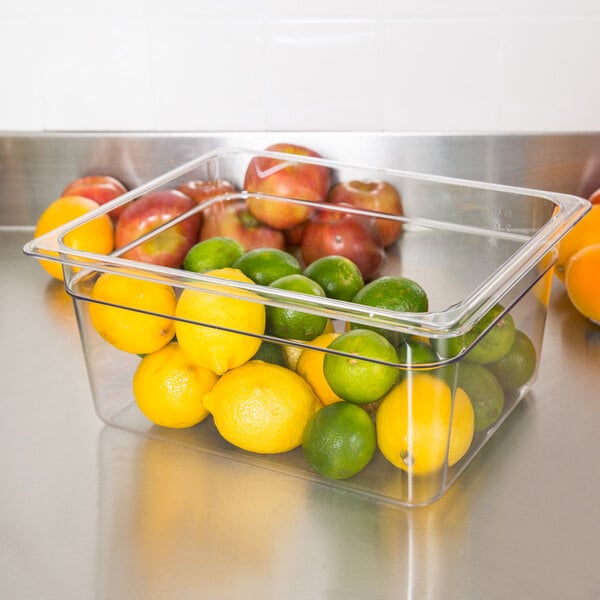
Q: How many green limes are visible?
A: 12